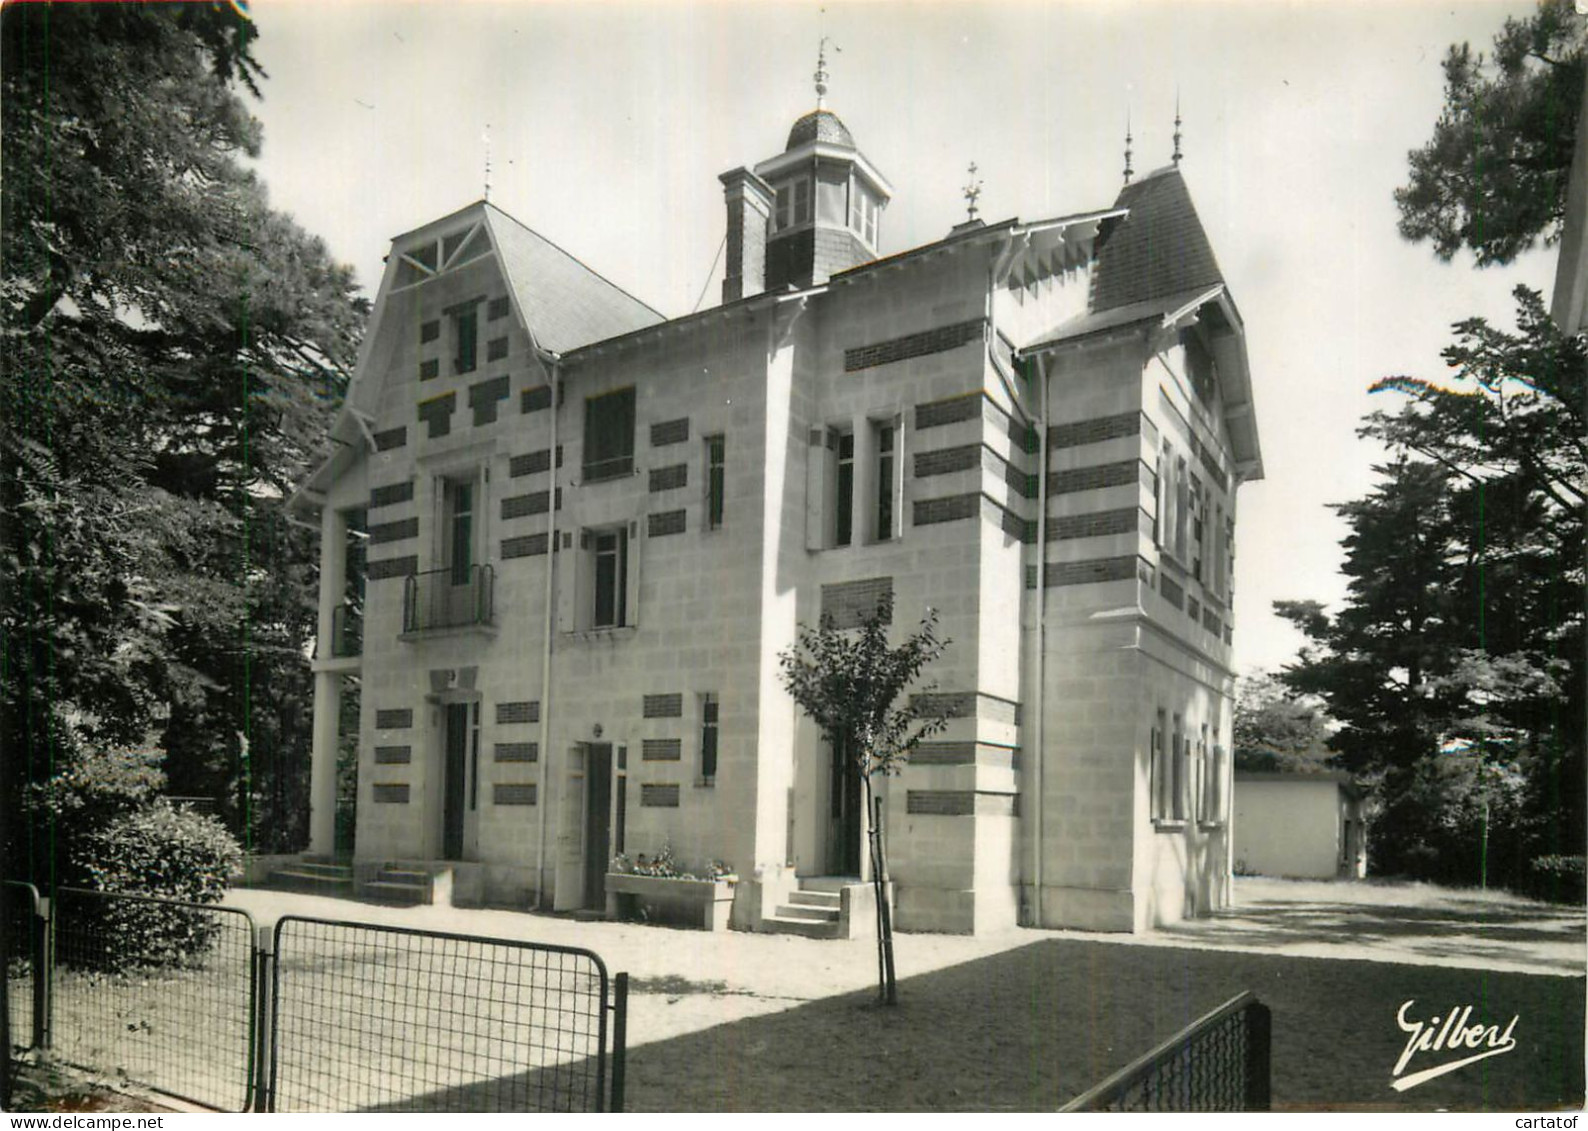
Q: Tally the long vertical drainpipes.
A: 2